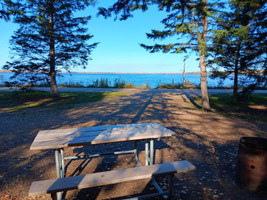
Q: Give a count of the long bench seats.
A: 1